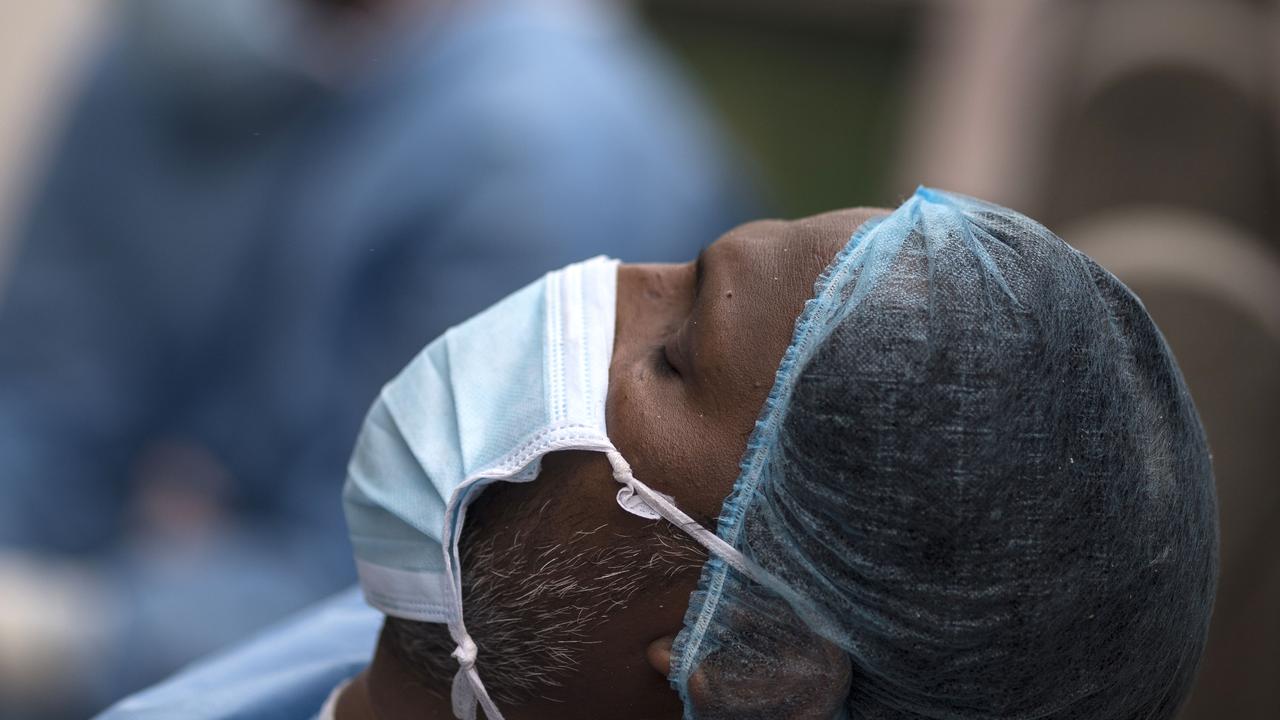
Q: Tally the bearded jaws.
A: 1